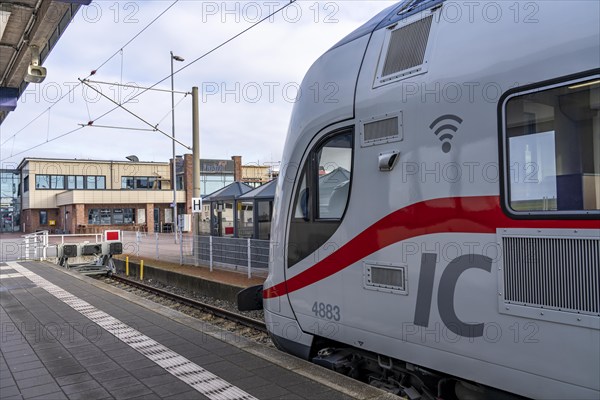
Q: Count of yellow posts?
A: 2